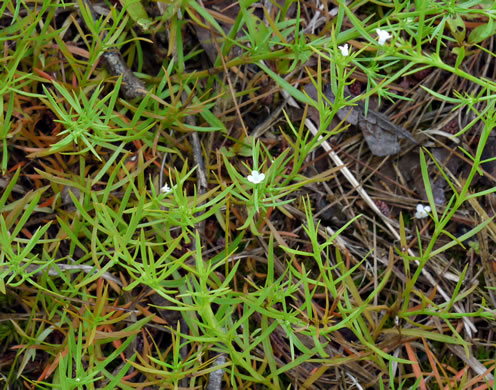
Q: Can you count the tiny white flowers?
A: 5